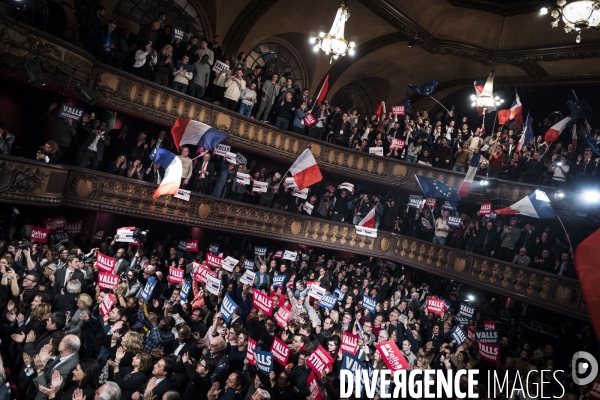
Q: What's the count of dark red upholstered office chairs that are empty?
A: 0